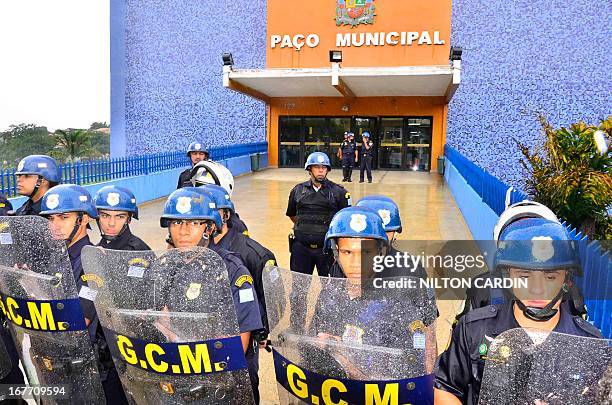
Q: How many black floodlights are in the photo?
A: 3